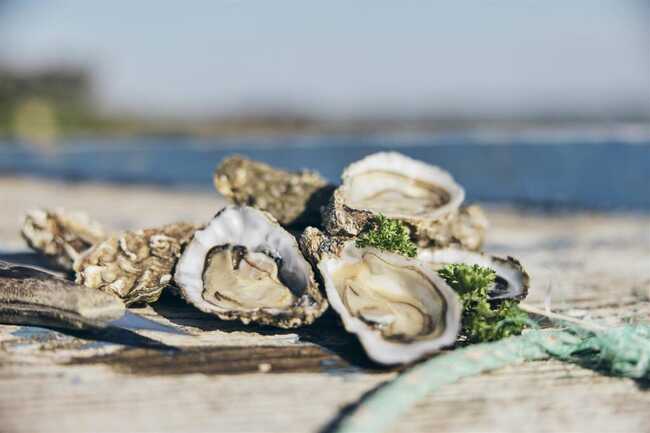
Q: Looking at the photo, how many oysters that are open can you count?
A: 4